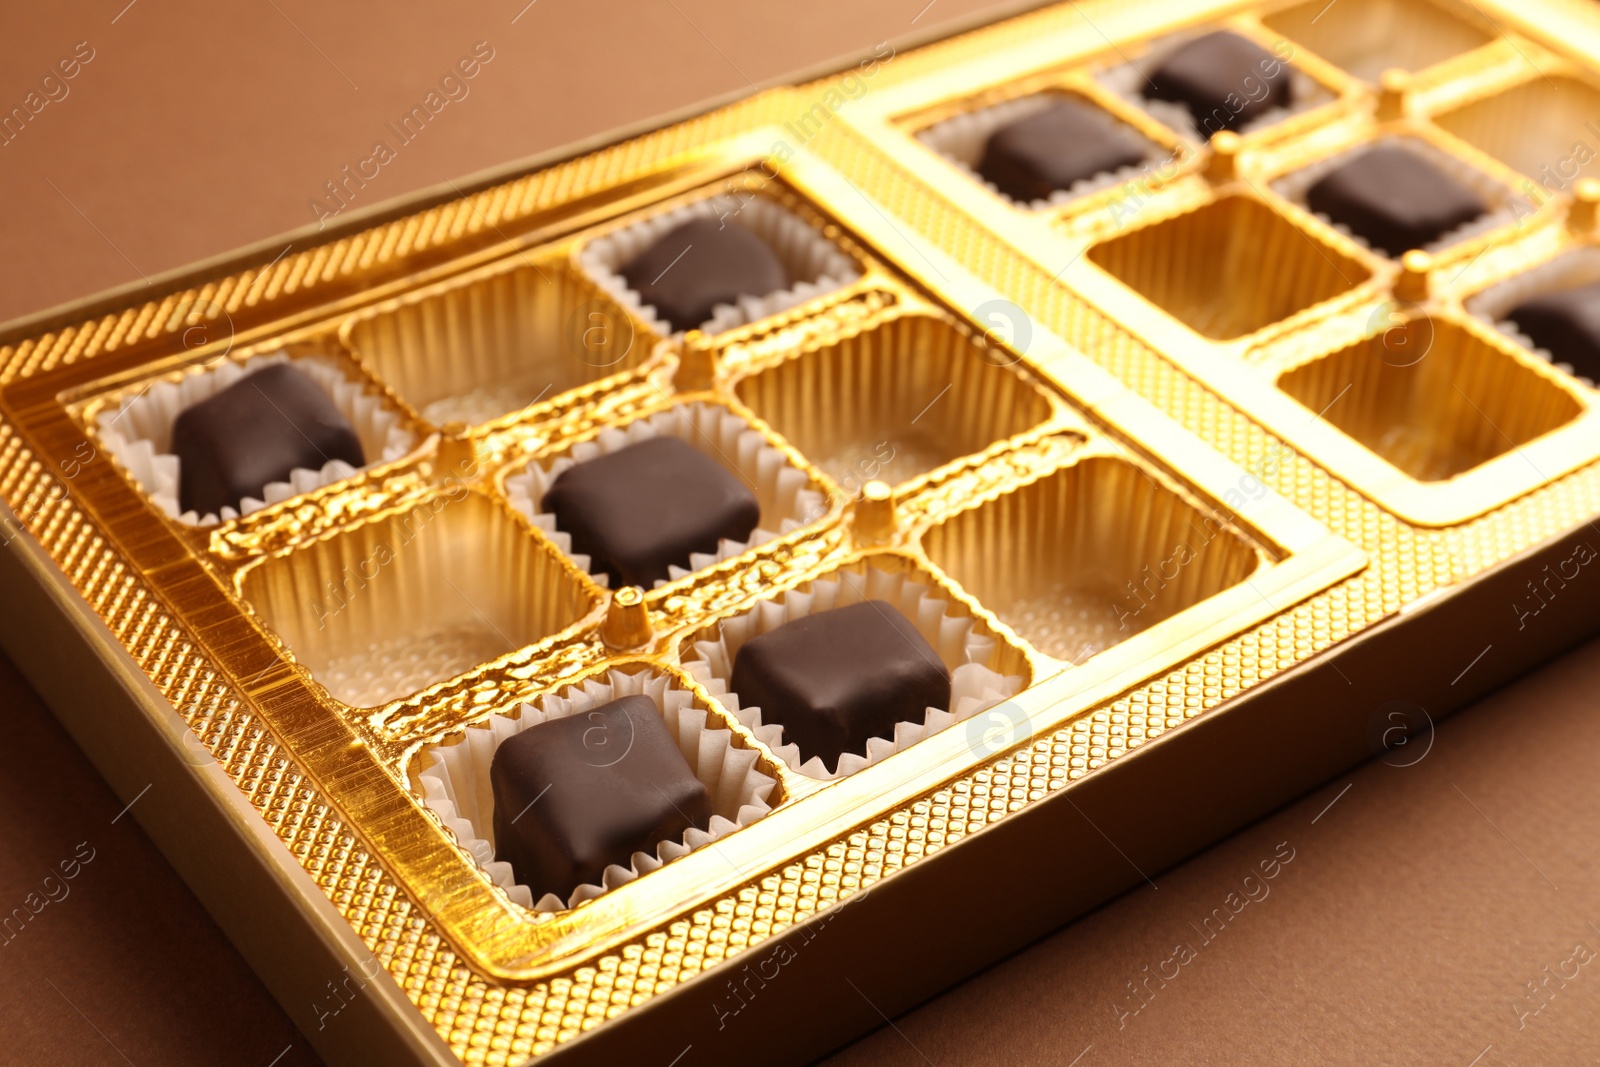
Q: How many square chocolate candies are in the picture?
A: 9